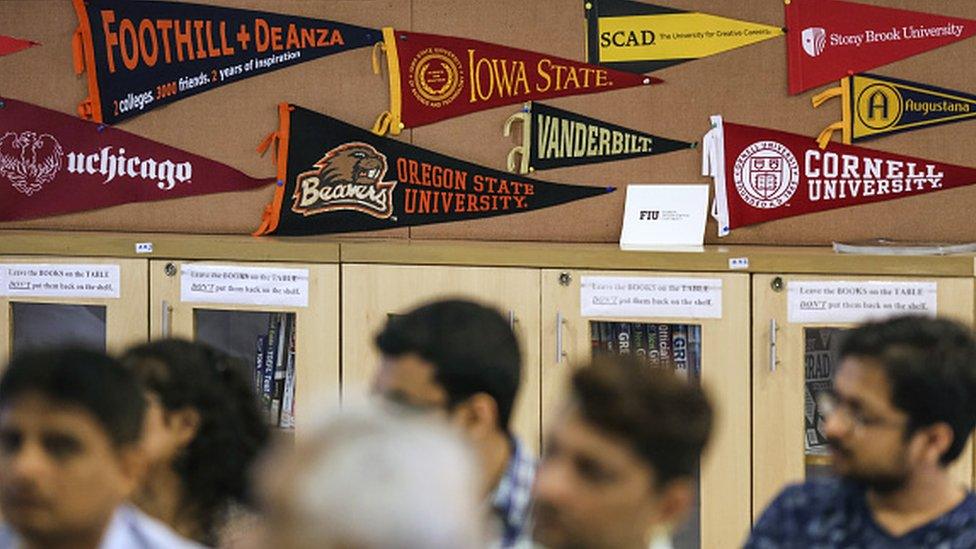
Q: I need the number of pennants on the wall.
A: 10